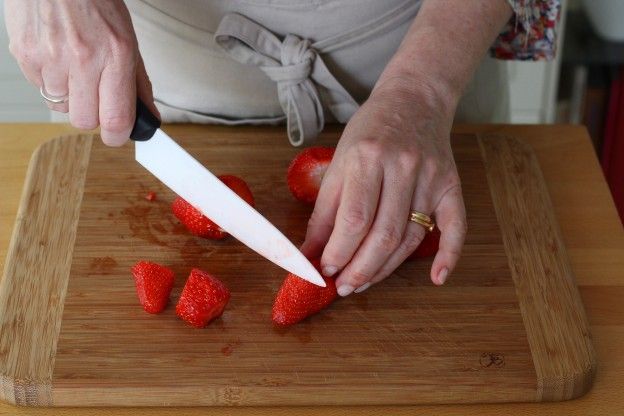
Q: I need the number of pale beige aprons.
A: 1